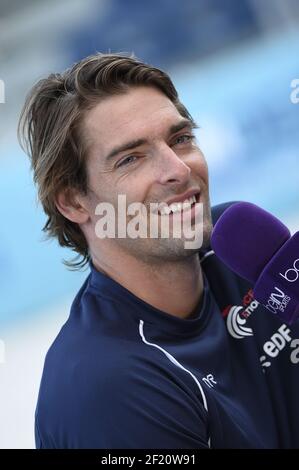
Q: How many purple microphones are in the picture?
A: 1